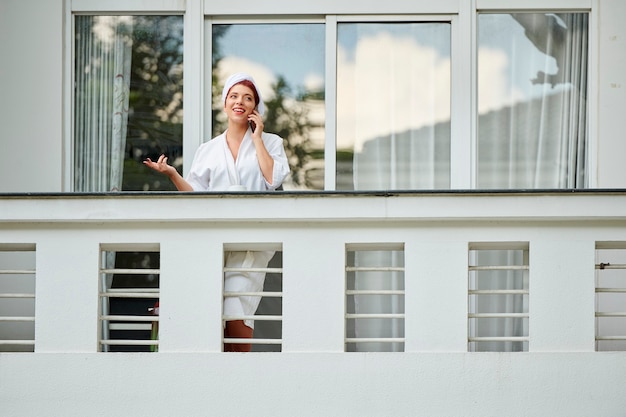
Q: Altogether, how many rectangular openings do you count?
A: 6